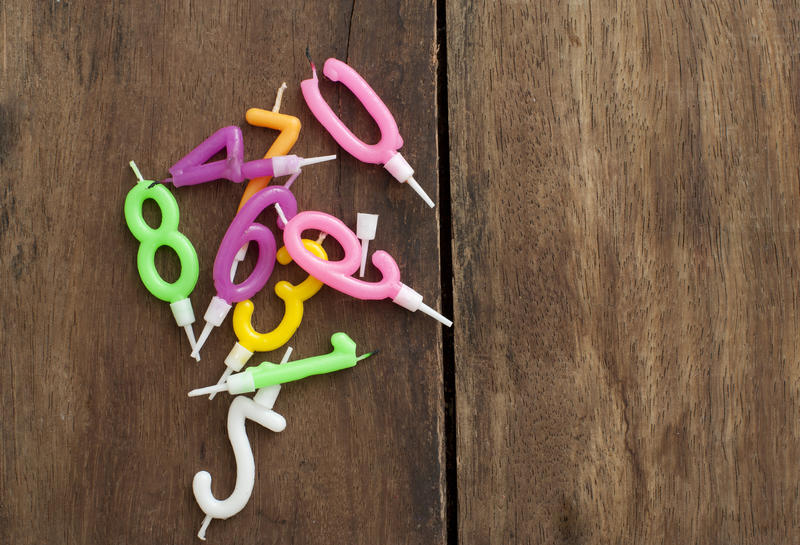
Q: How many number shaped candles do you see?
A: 9